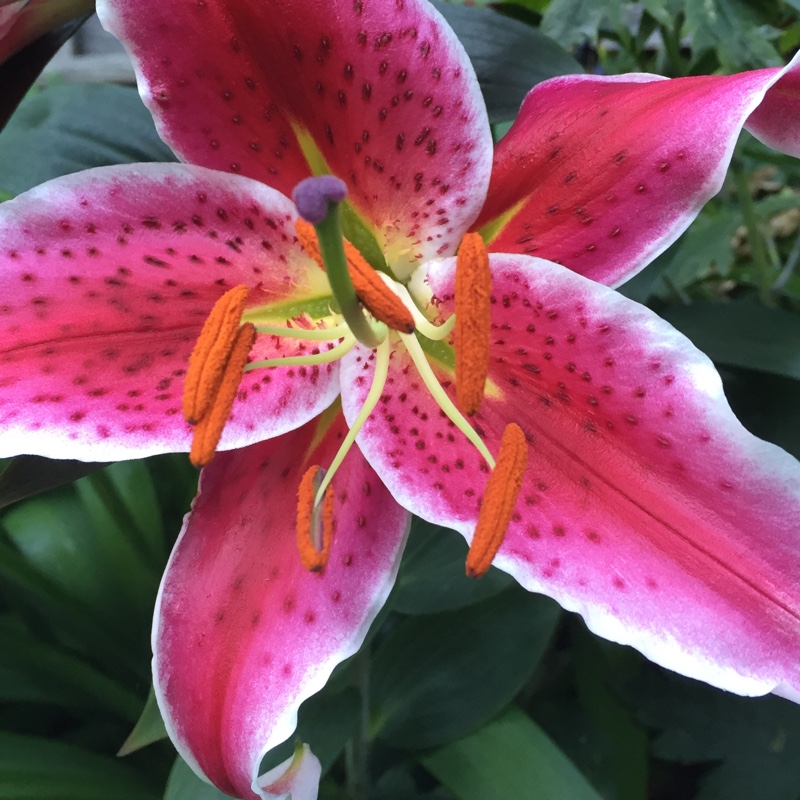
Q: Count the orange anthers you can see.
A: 6